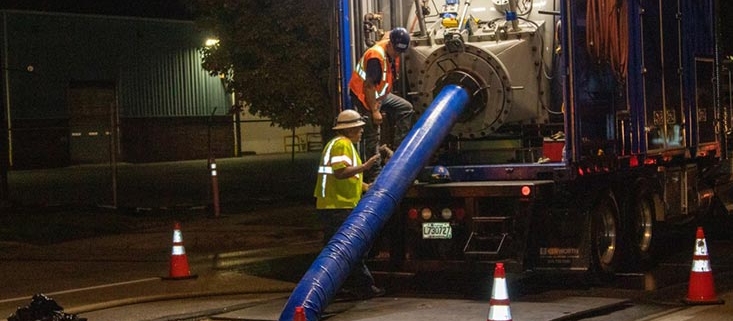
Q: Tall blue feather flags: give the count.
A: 0